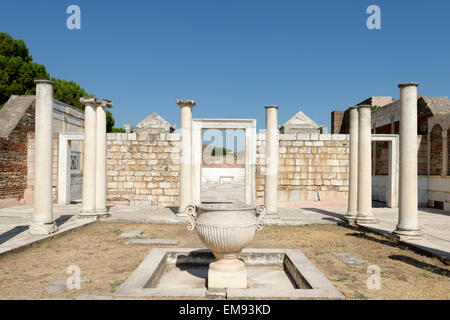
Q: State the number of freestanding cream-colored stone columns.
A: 8